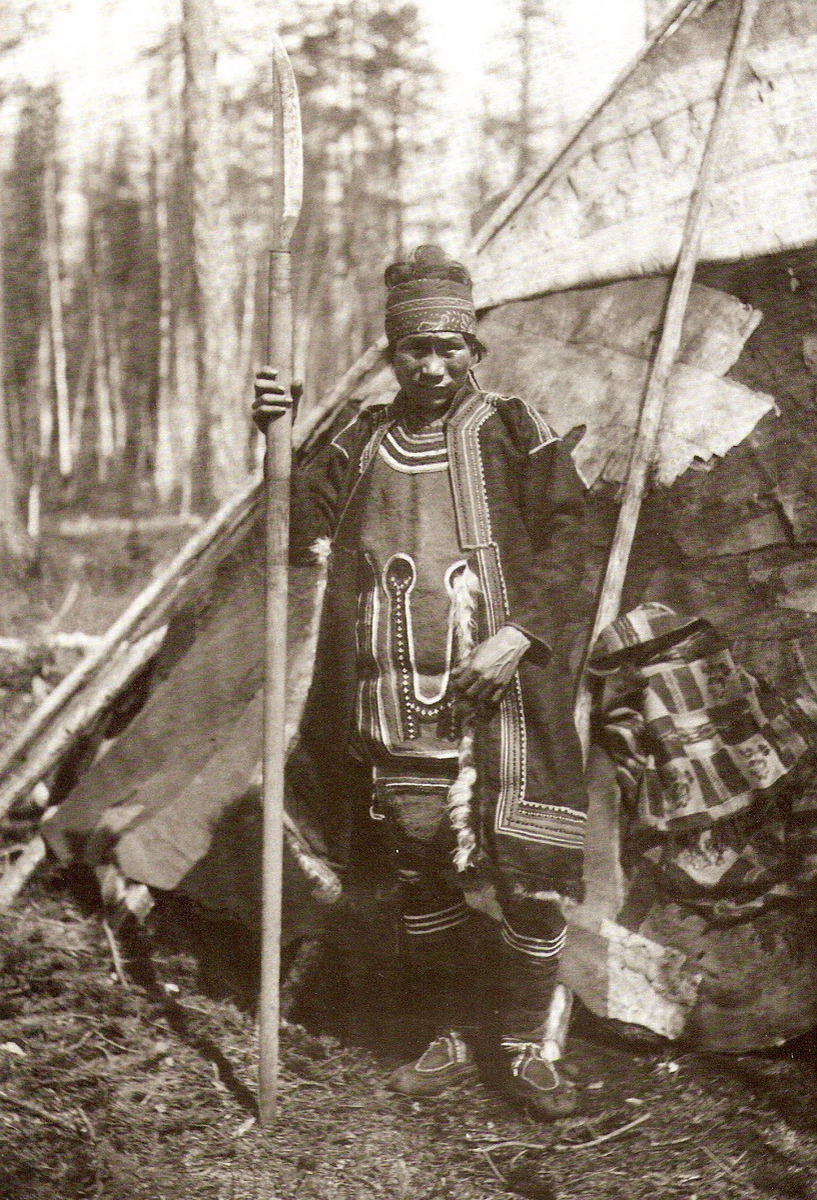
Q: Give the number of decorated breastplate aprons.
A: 1